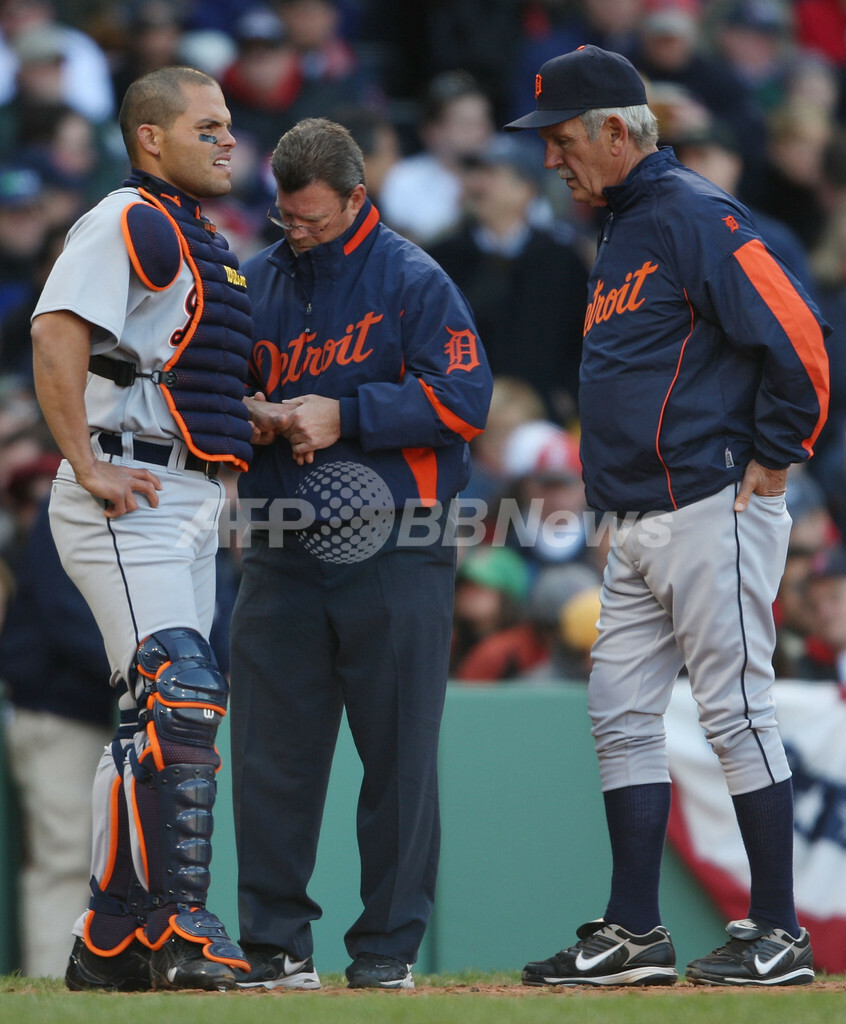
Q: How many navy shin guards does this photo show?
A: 2